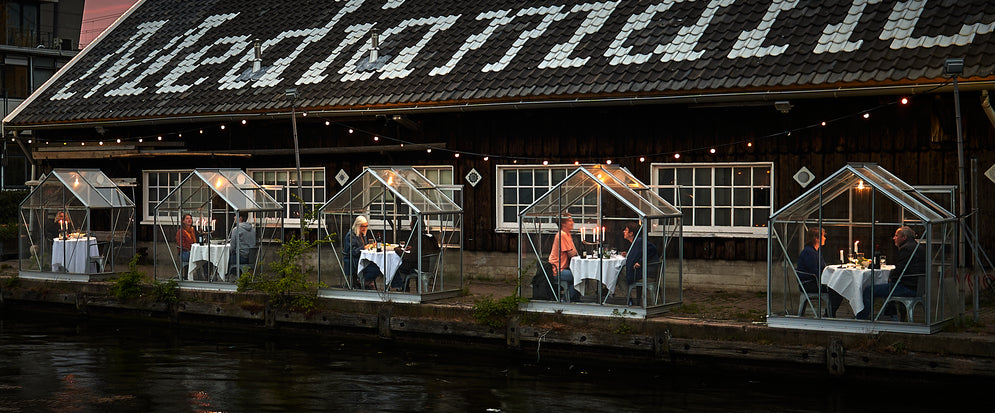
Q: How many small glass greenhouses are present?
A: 5